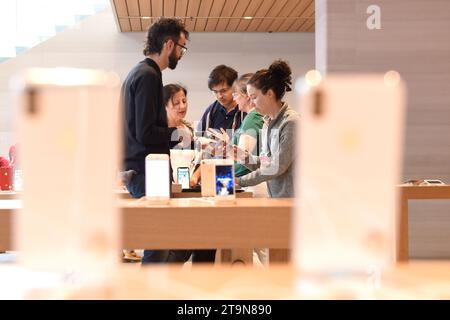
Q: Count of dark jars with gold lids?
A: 0